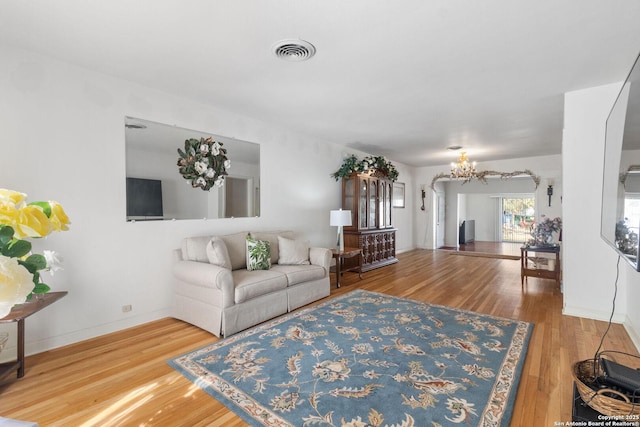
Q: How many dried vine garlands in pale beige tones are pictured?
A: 1